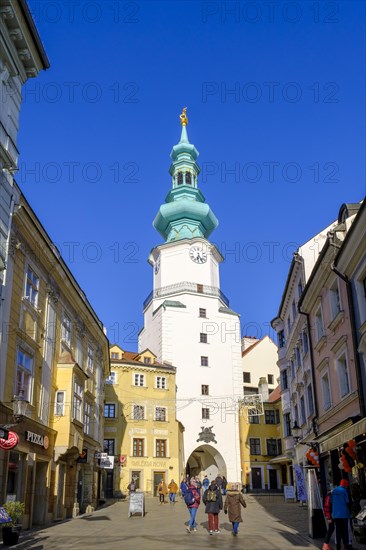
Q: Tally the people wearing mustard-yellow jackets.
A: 2